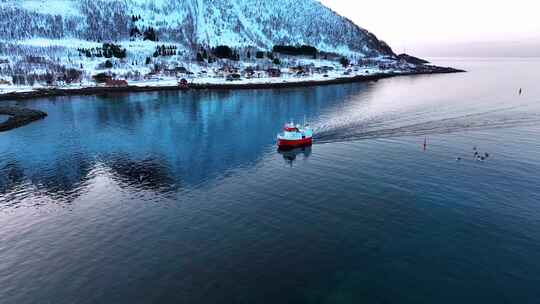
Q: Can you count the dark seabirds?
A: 6